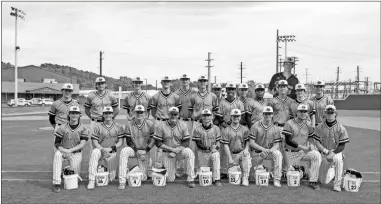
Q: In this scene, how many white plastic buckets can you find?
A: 9